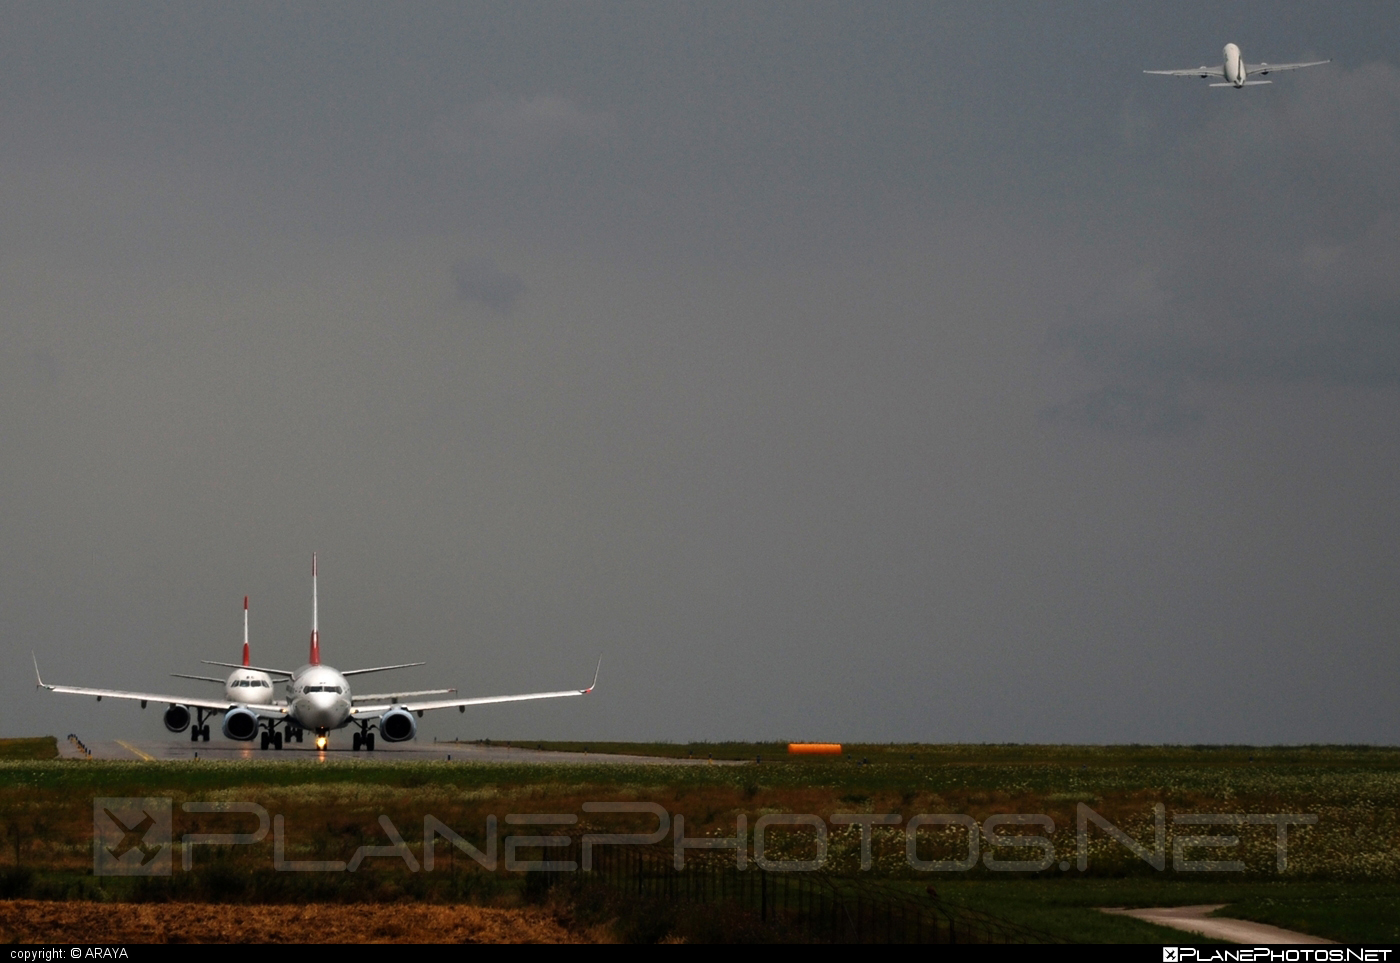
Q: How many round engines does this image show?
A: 3